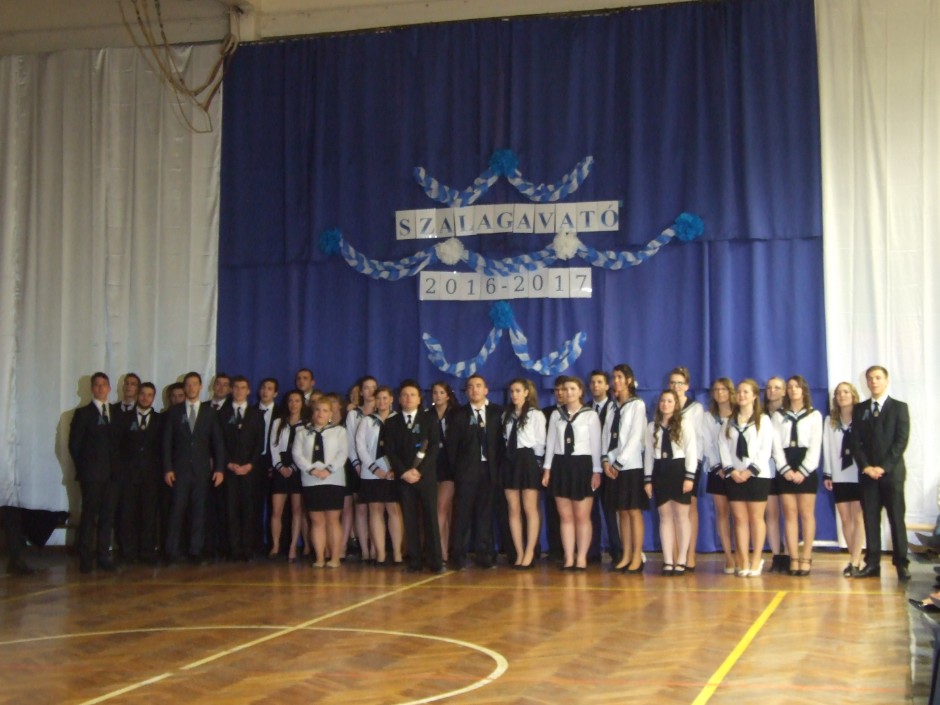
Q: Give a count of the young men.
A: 14